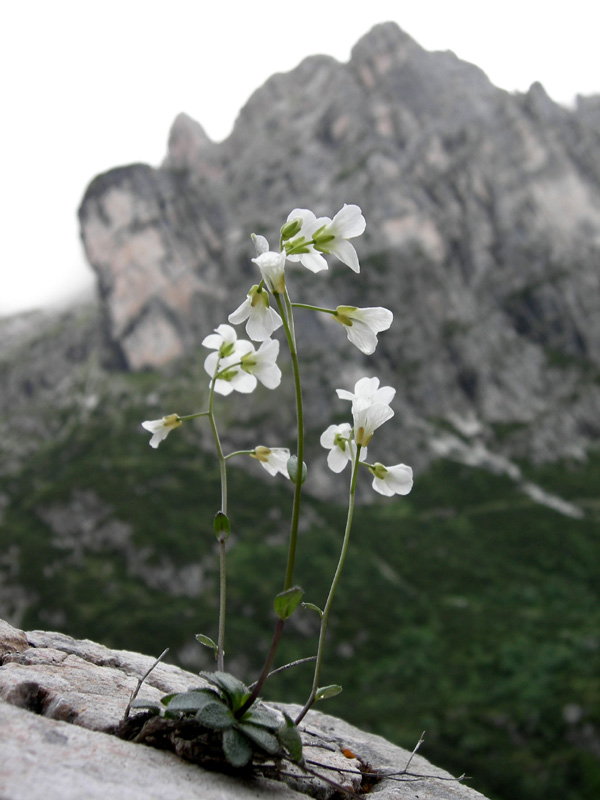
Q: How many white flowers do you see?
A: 14